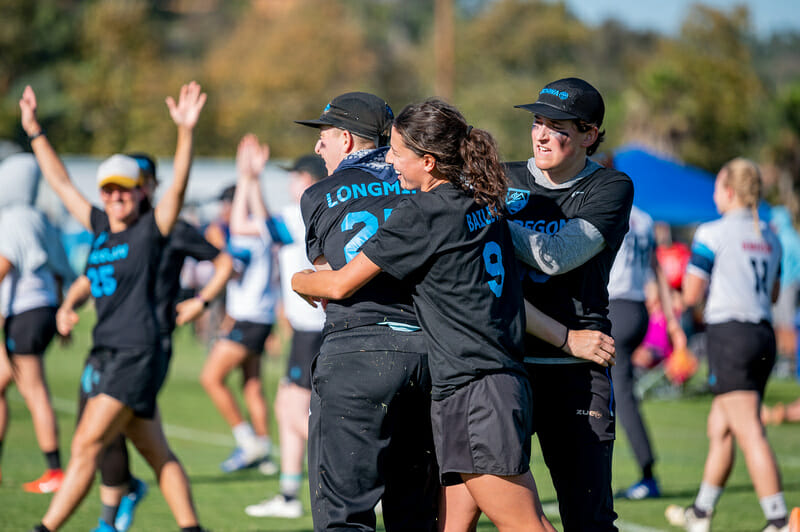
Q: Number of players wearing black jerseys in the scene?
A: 5